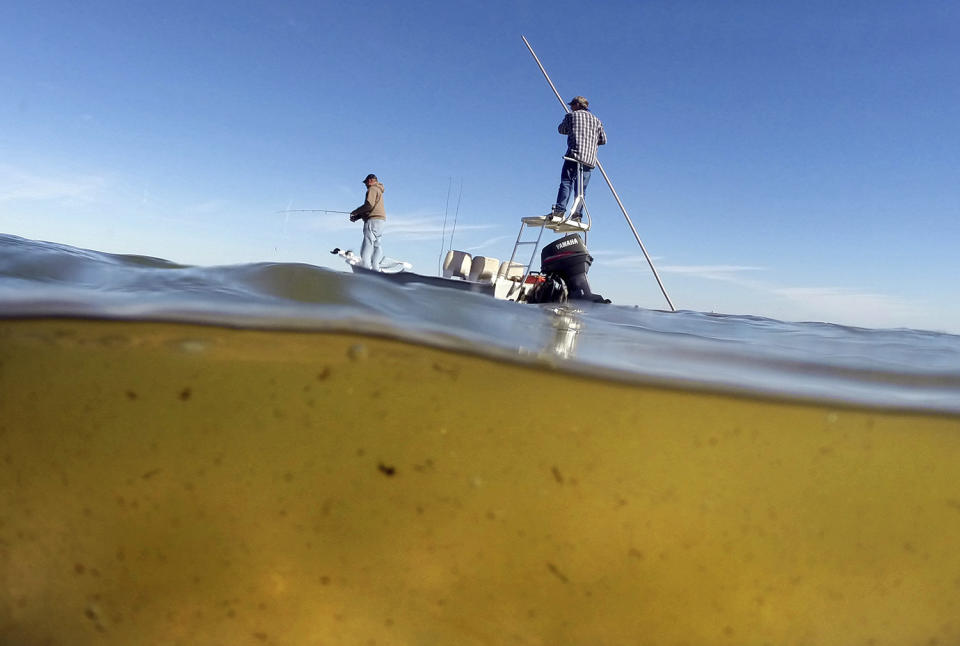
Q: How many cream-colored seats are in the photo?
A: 3